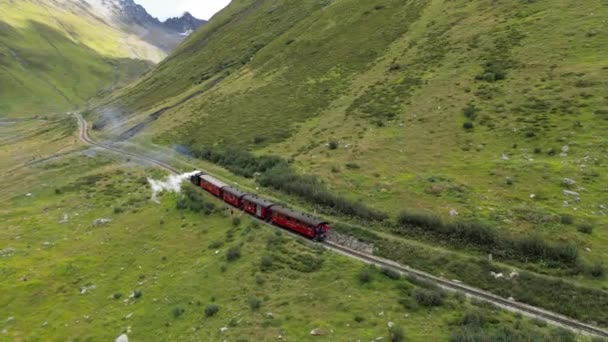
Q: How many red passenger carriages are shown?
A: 4